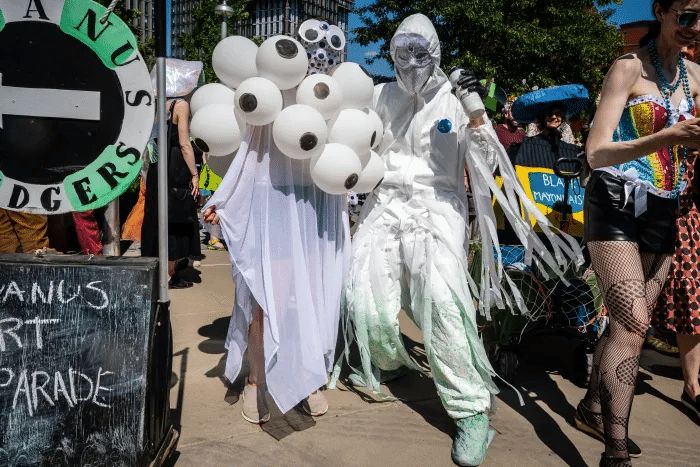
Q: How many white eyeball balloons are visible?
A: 12